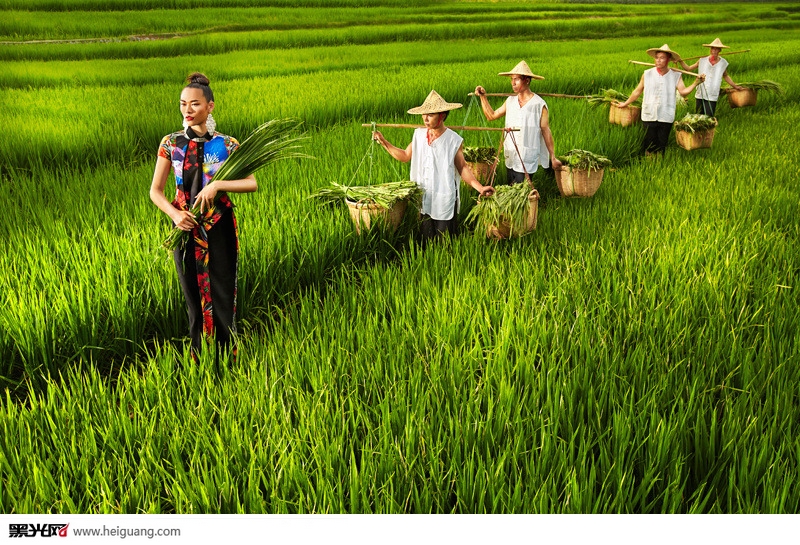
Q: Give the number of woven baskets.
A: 7